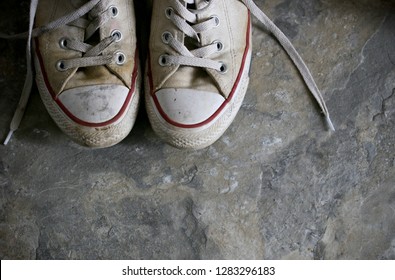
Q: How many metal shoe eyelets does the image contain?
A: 11